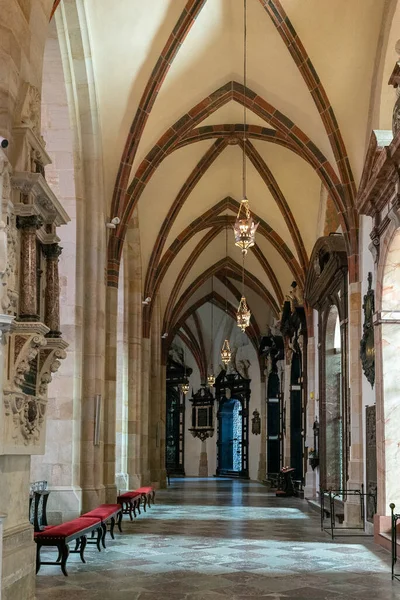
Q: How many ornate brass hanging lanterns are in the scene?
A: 5